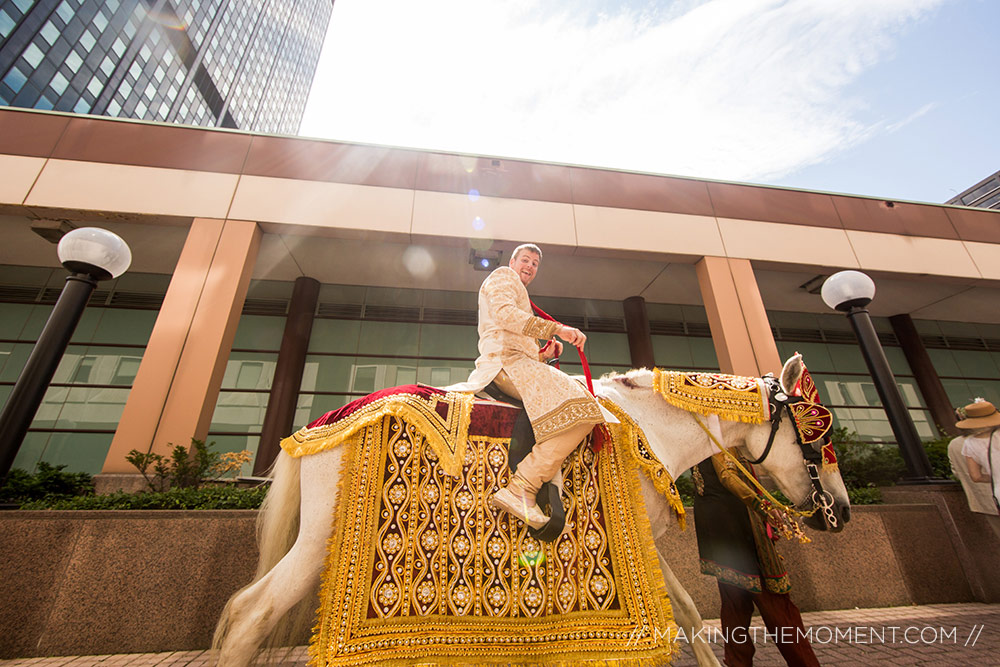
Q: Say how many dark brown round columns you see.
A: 3